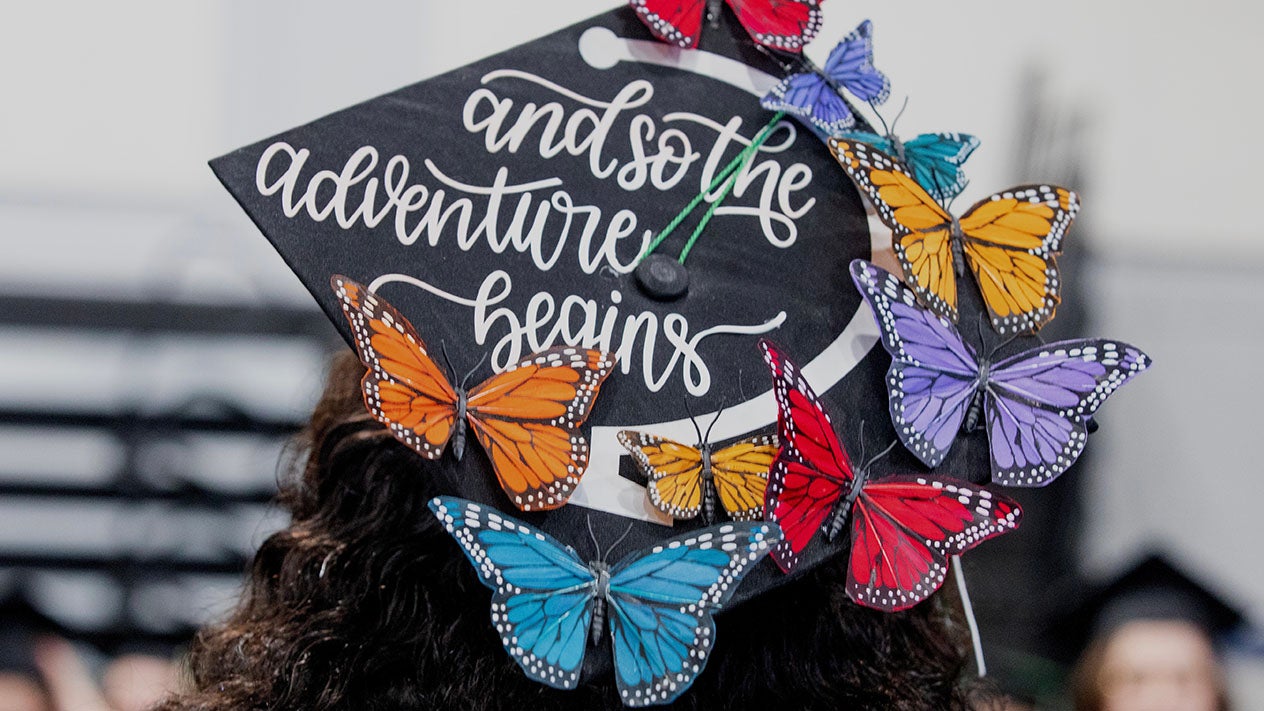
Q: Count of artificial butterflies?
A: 9